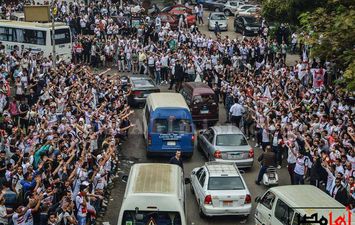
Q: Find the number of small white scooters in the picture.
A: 1